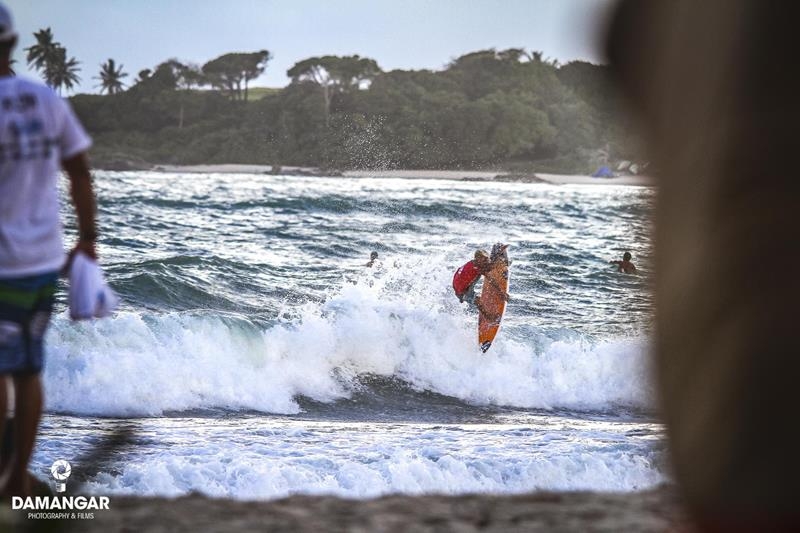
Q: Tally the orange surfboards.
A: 1